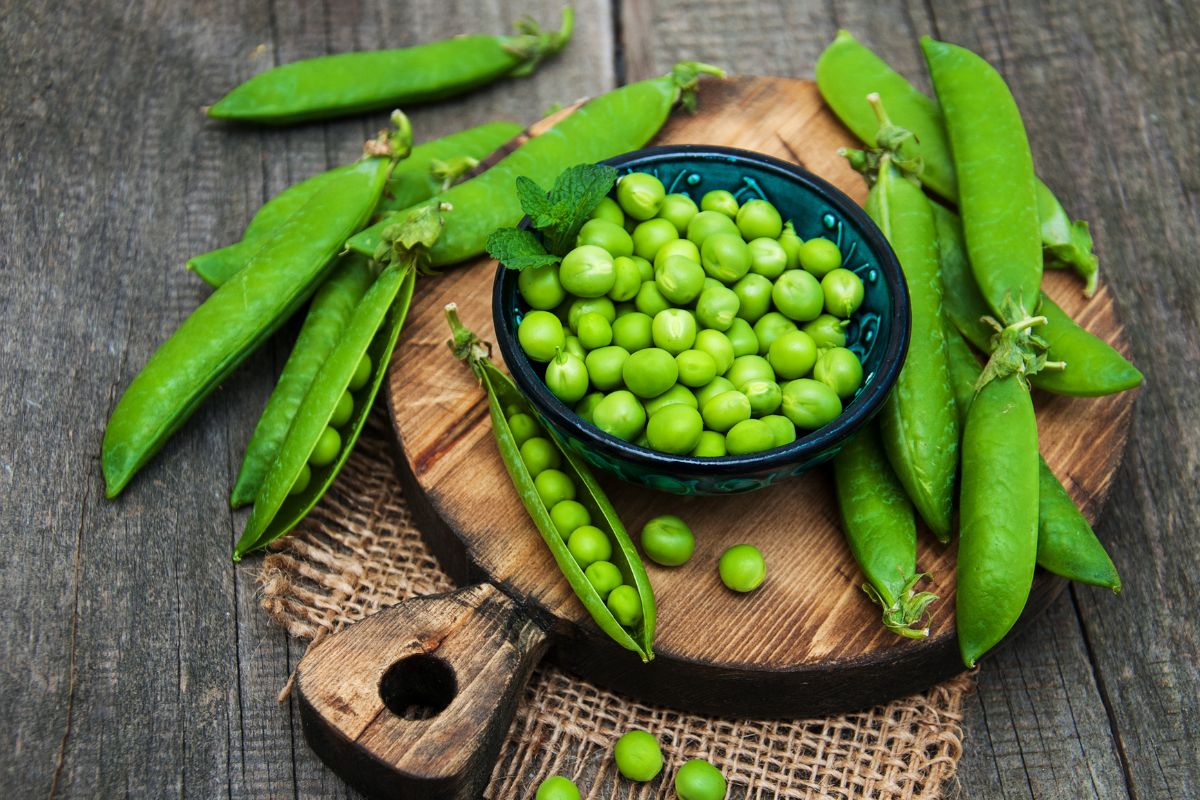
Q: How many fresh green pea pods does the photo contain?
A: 15